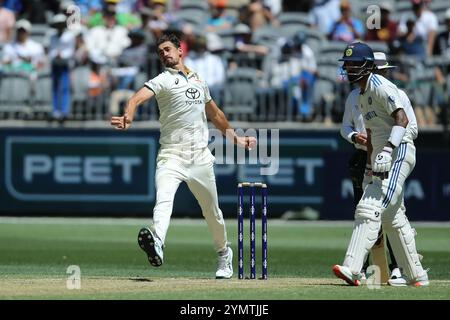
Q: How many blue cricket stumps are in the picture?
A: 3